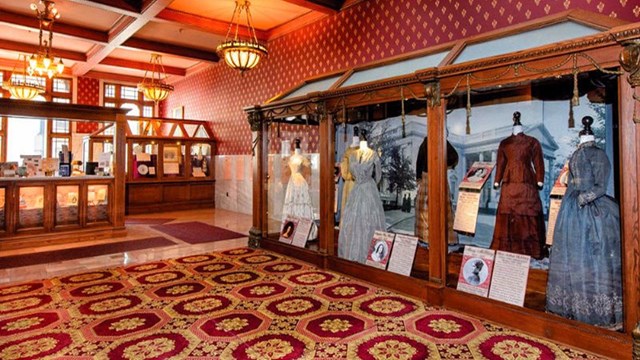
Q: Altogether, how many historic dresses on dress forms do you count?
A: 6